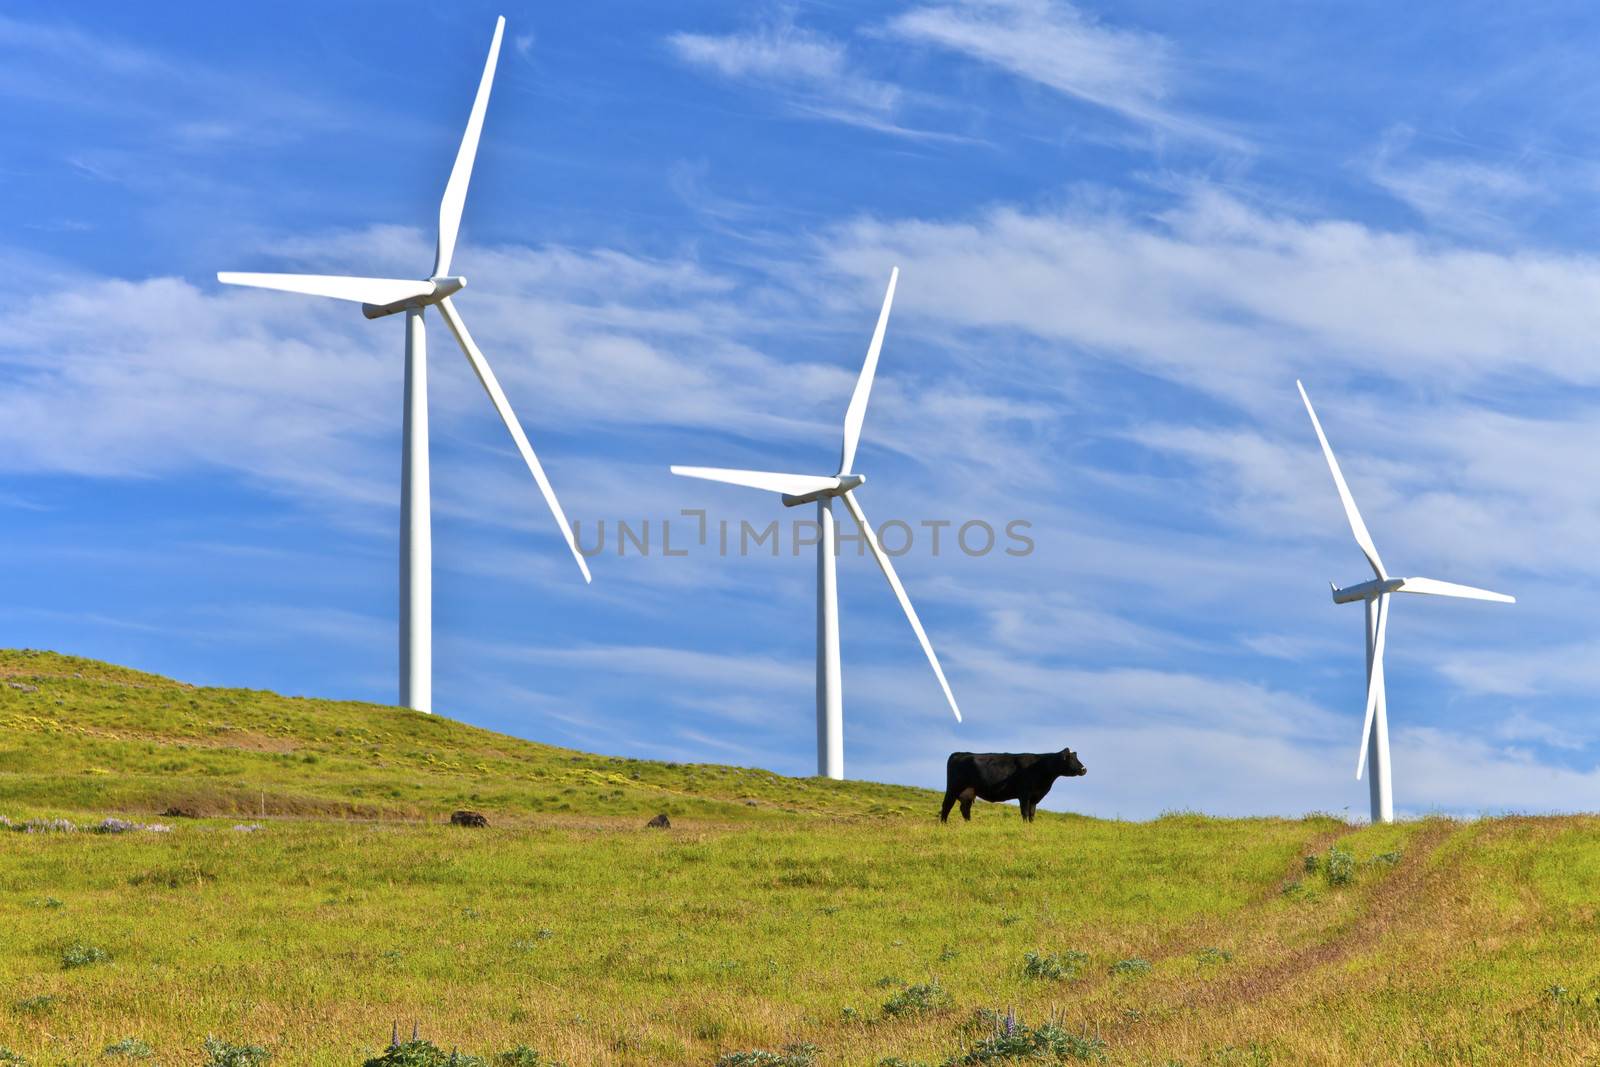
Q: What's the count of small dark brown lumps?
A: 2